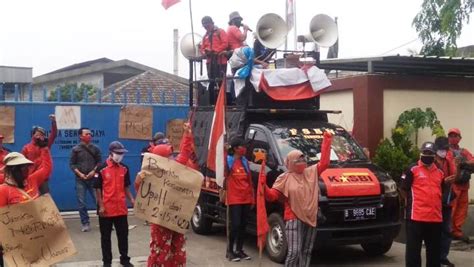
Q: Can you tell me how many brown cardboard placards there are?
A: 5